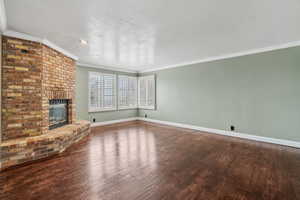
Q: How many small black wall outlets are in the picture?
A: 3